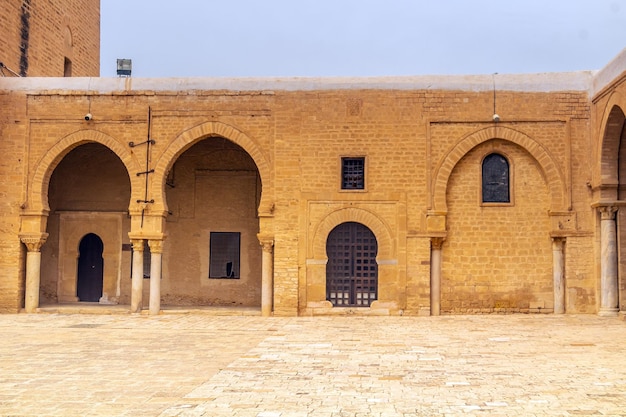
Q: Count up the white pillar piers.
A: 7